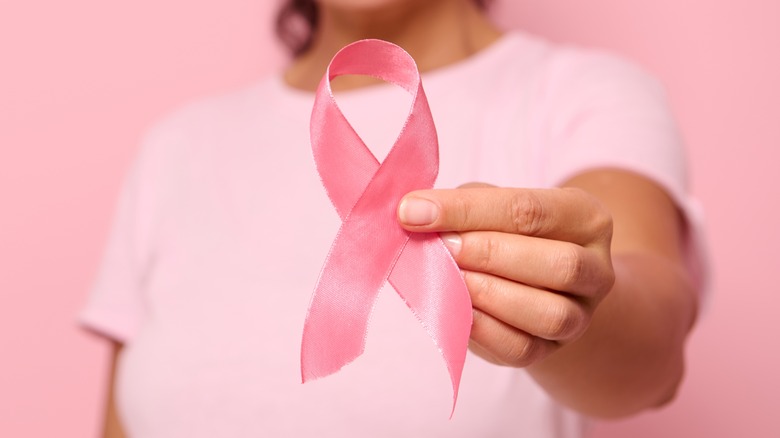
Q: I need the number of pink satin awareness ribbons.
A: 1